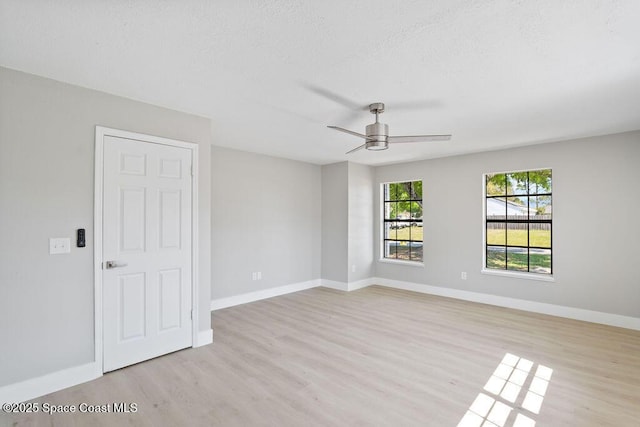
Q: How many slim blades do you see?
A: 3